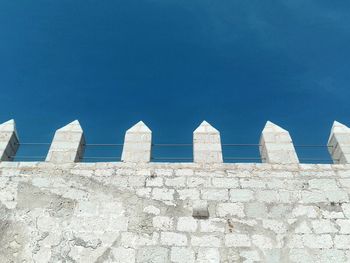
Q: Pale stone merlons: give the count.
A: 6